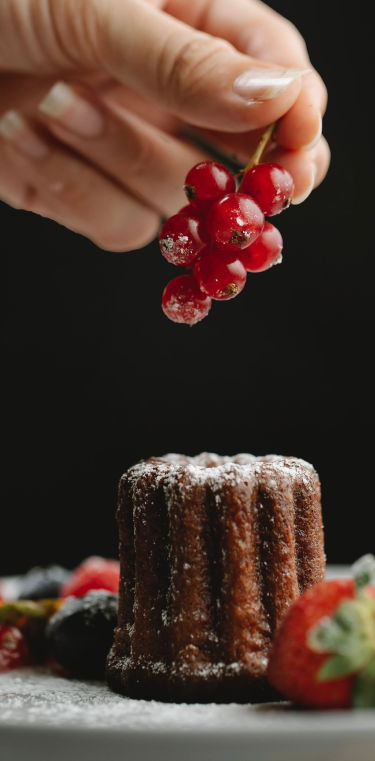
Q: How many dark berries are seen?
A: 2